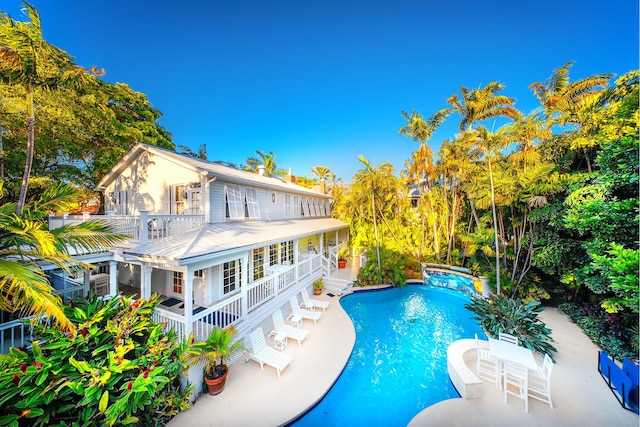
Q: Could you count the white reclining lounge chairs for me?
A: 4